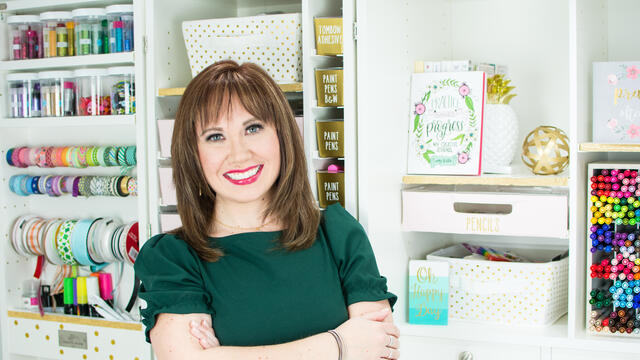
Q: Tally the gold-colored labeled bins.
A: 4